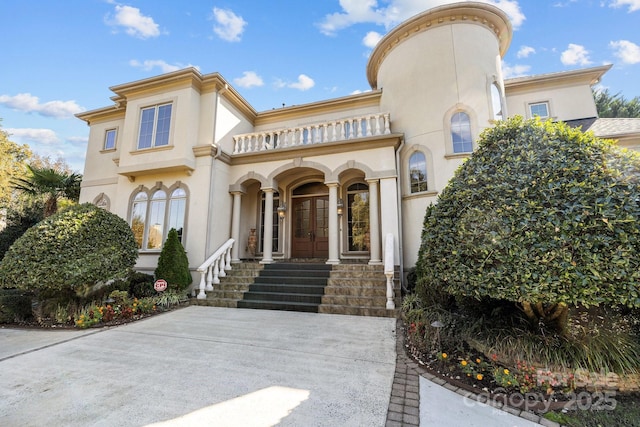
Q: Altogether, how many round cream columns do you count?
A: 4